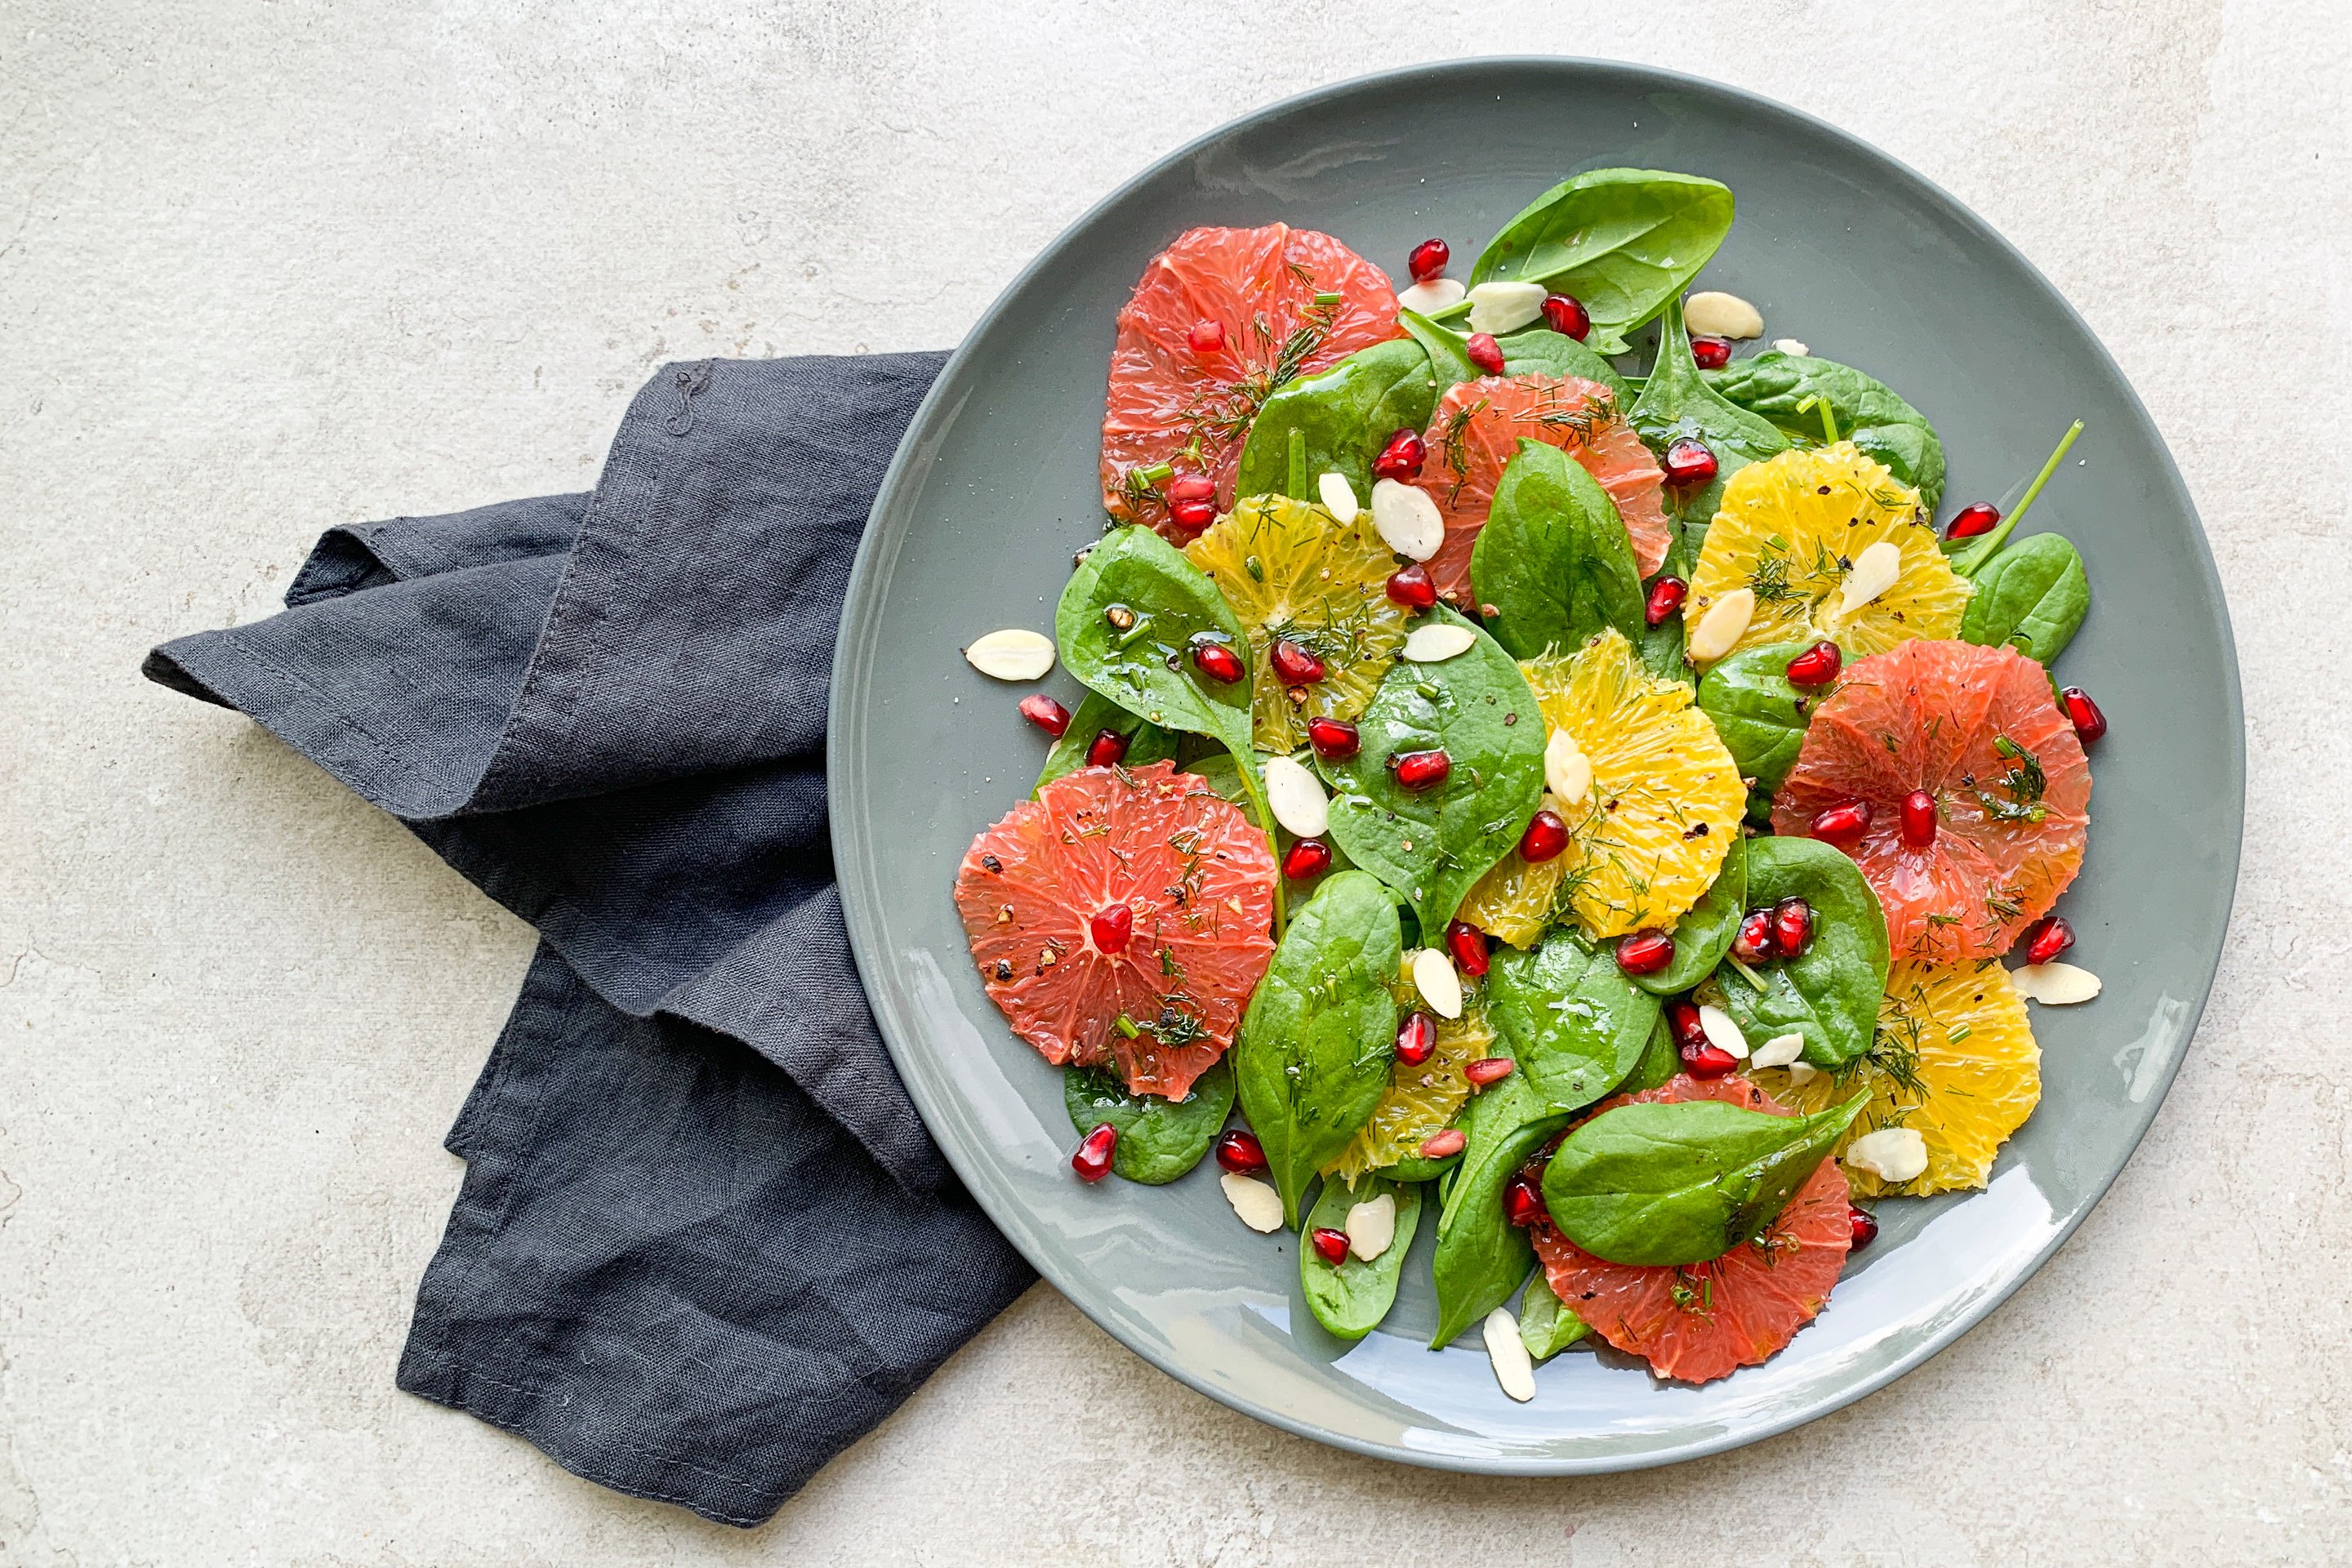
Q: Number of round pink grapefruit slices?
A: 5